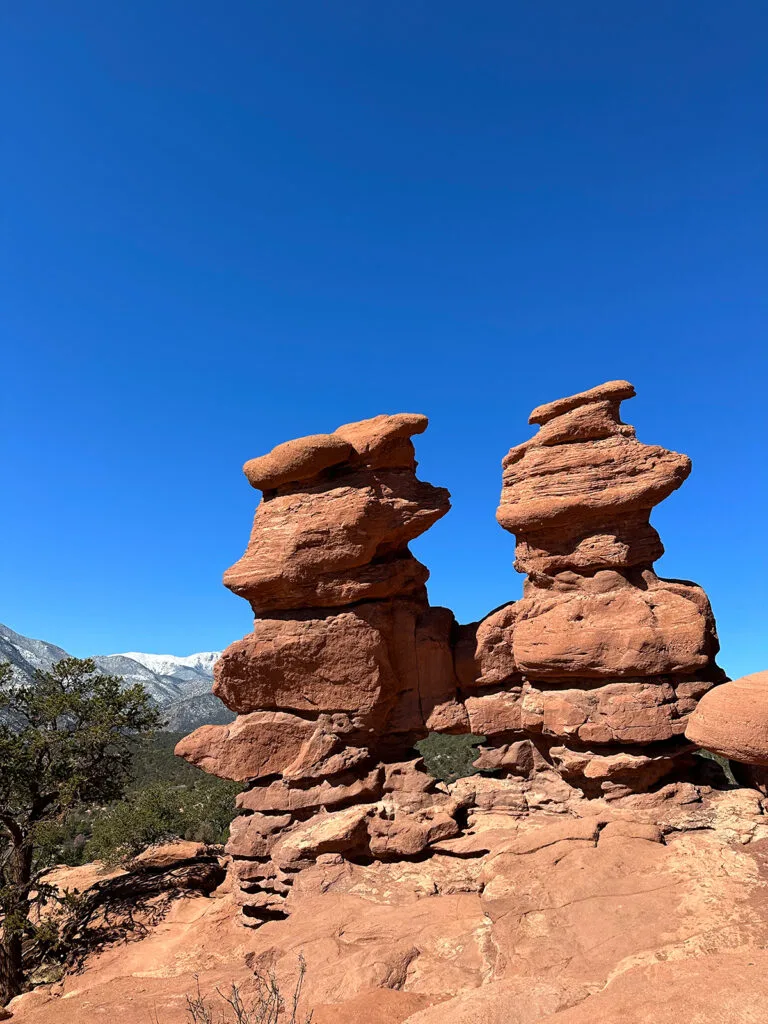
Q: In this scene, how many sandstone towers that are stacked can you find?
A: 2